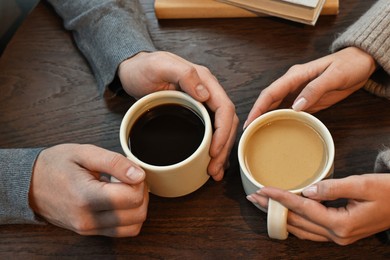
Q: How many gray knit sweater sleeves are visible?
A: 2